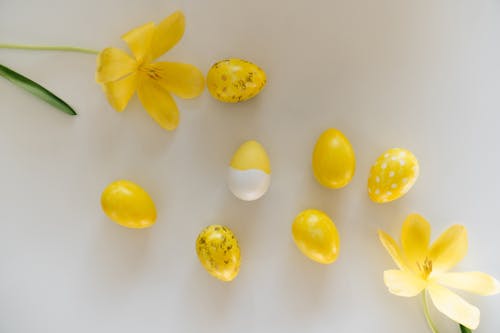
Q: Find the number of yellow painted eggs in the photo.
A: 7